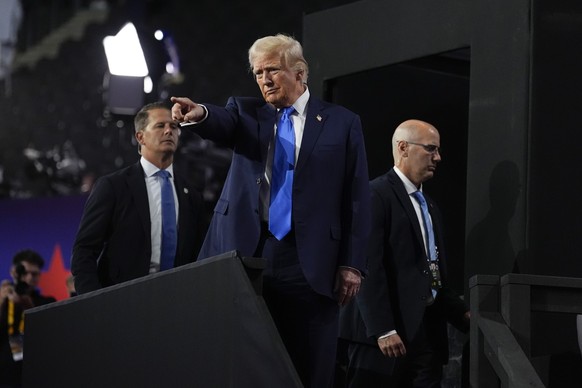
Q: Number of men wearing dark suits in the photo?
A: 3